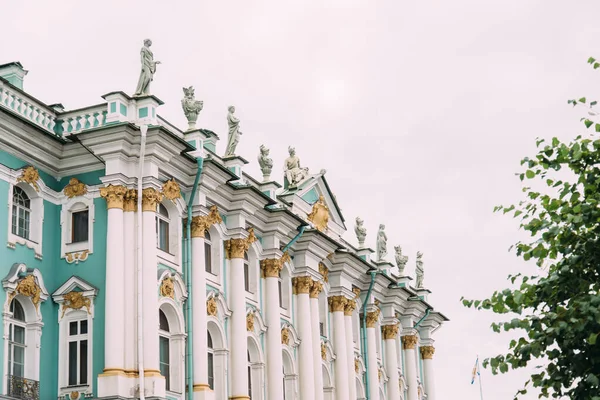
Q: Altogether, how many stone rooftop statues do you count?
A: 9